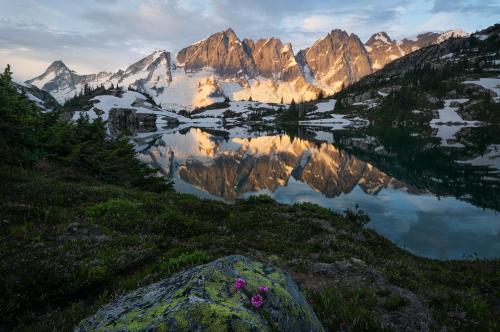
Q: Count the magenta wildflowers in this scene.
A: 3